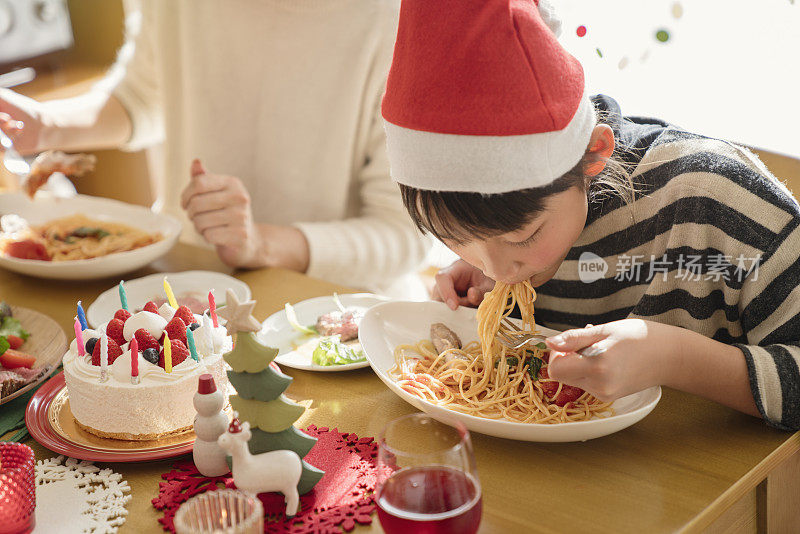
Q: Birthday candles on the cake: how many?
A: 10